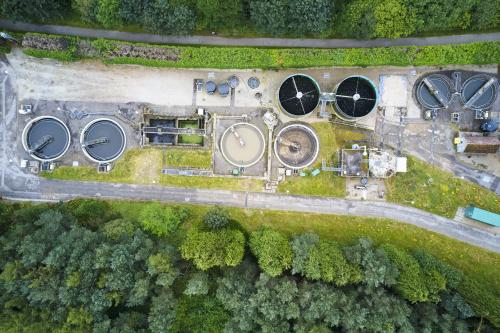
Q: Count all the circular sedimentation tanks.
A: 8